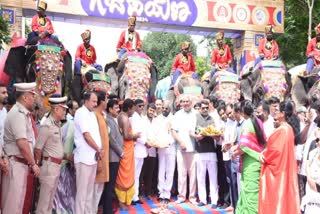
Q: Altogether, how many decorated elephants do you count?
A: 7